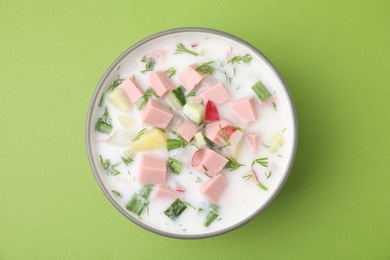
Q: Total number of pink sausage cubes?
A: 13